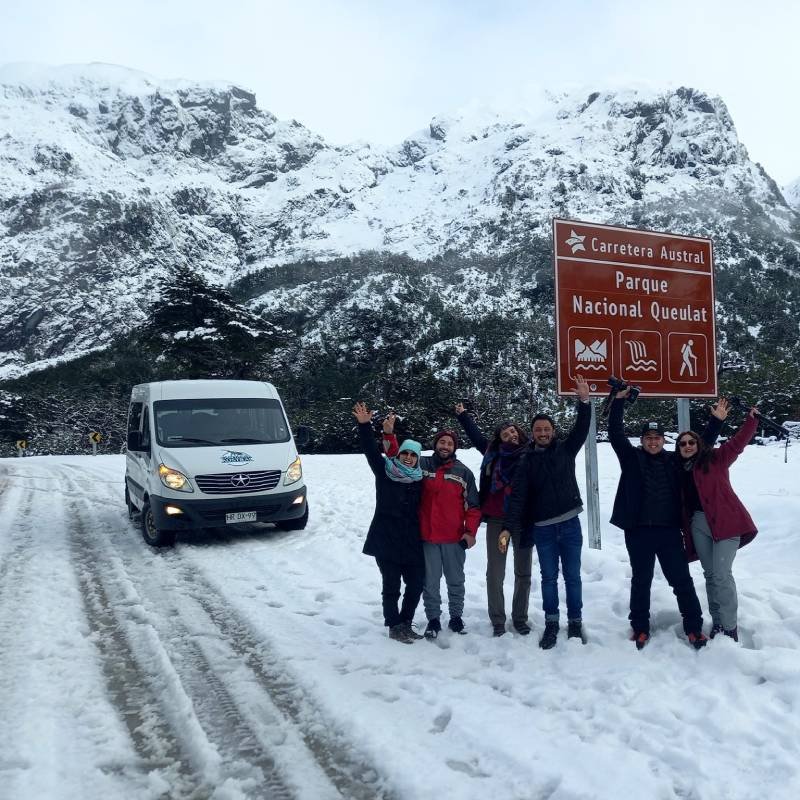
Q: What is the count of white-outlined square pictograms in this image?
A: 3